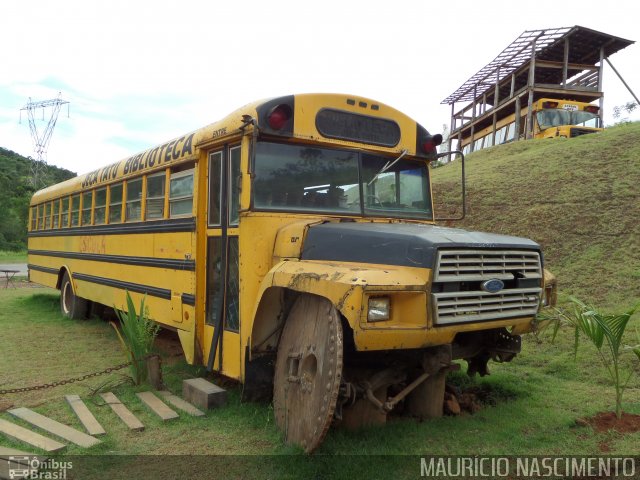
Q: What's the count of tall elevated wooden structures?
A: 1